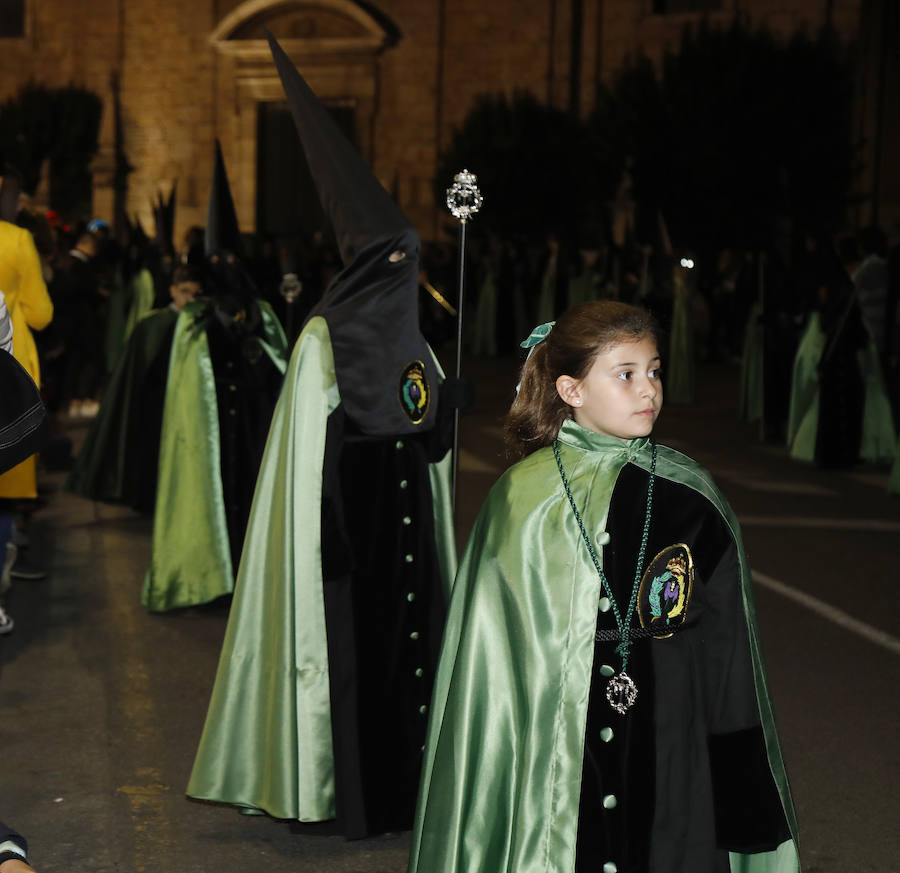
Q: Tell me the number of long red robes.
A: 0